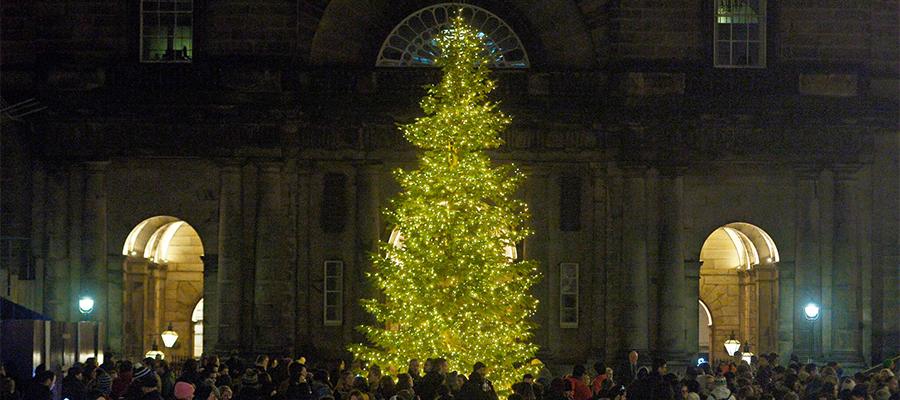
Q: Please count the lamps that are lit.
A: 6